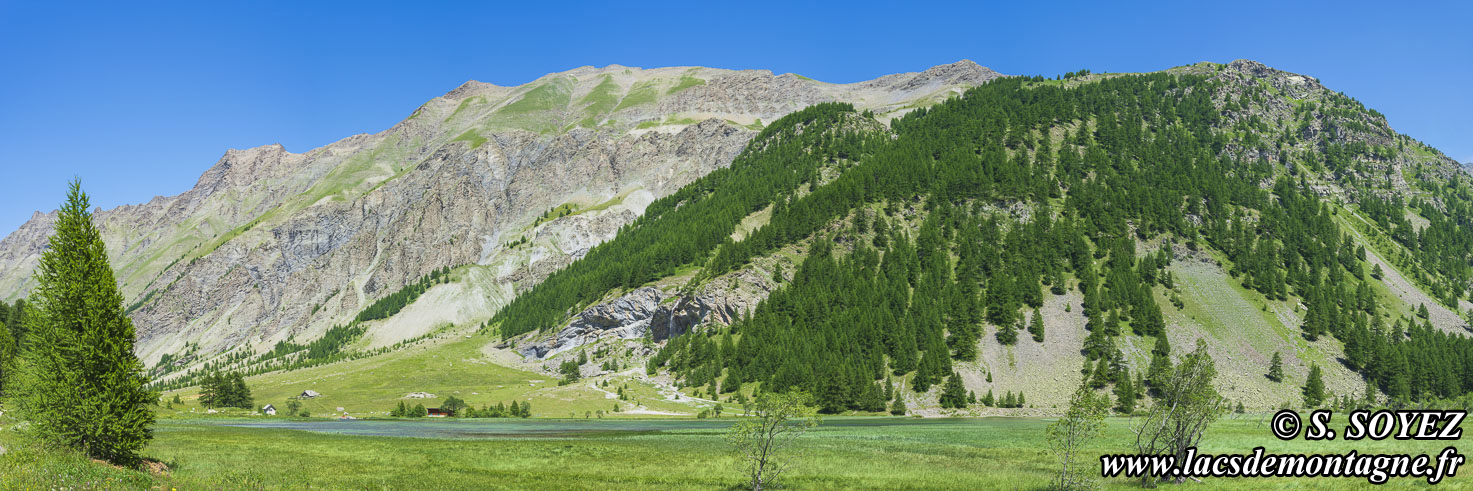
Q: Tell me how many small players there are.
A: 0